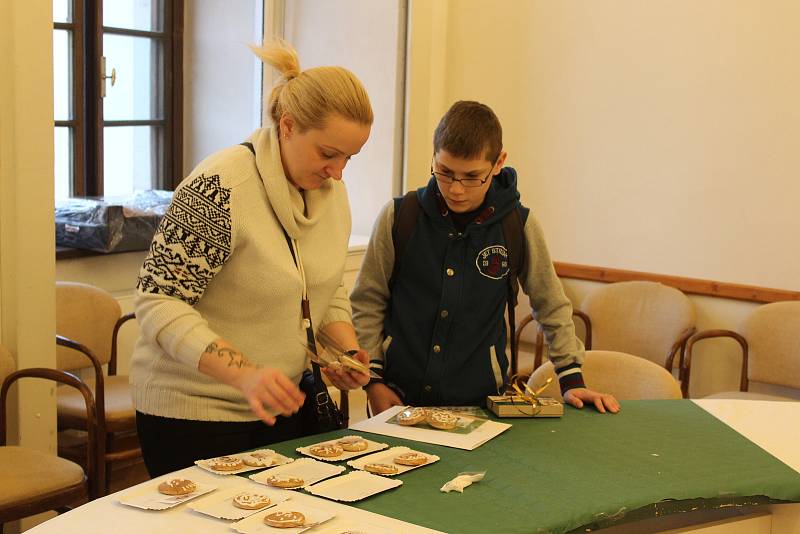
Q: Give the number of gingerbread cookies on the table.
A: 12